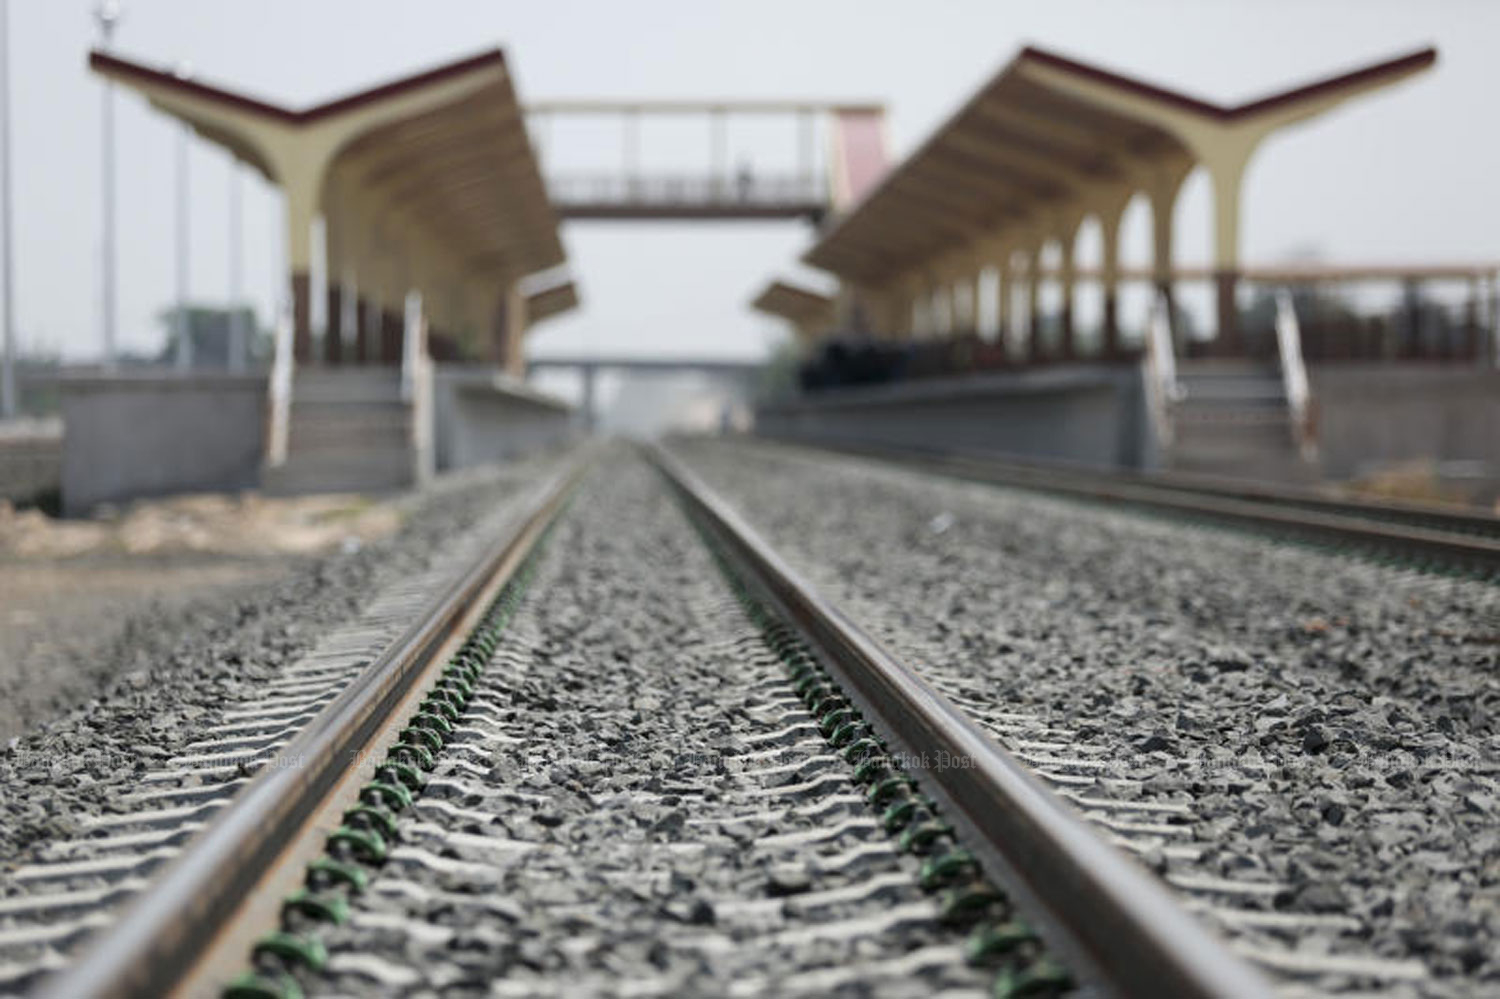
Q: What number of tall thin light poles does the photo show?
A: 4